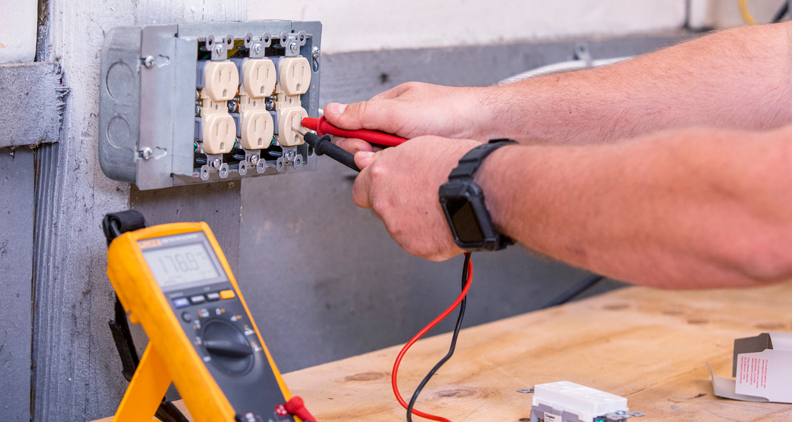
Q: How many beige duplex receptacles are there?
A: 3